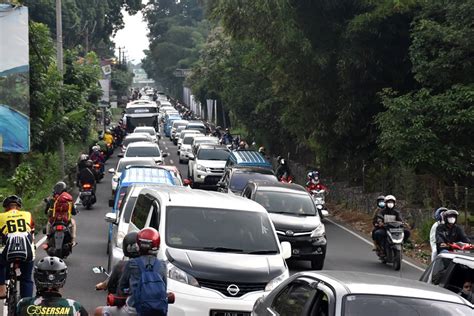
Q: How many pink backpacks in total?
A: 1